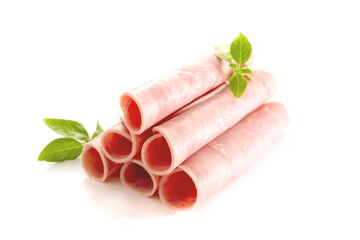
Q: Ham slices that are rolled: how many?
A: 6